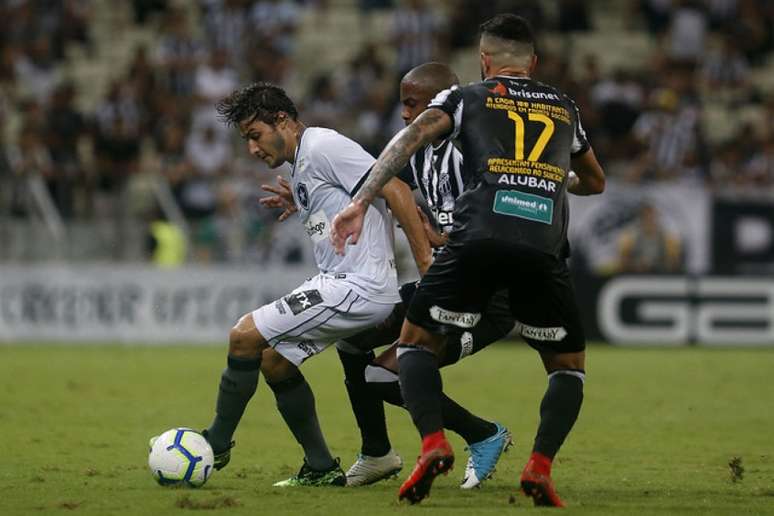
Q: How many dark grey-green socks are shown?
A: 2